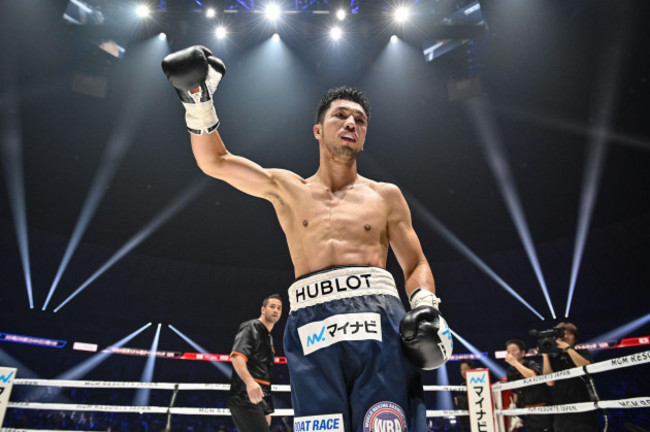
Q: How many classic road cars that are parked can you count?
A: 0